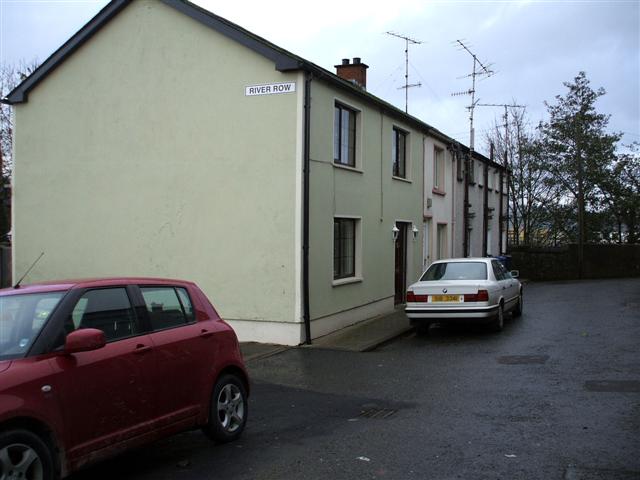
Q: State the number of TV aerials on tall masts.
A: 3